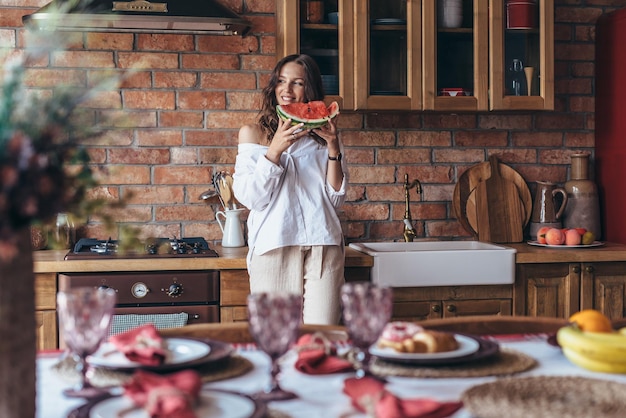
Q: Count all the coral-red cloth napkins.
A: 4